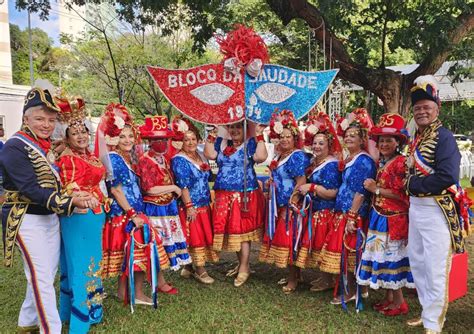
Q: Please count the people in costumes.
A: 11